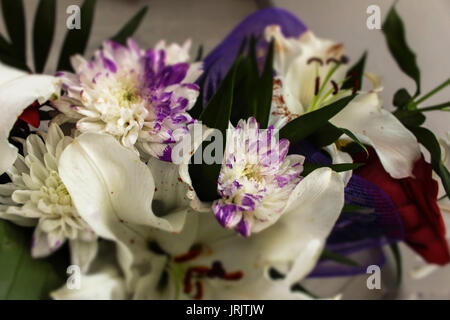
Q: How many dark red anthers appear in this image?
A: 11